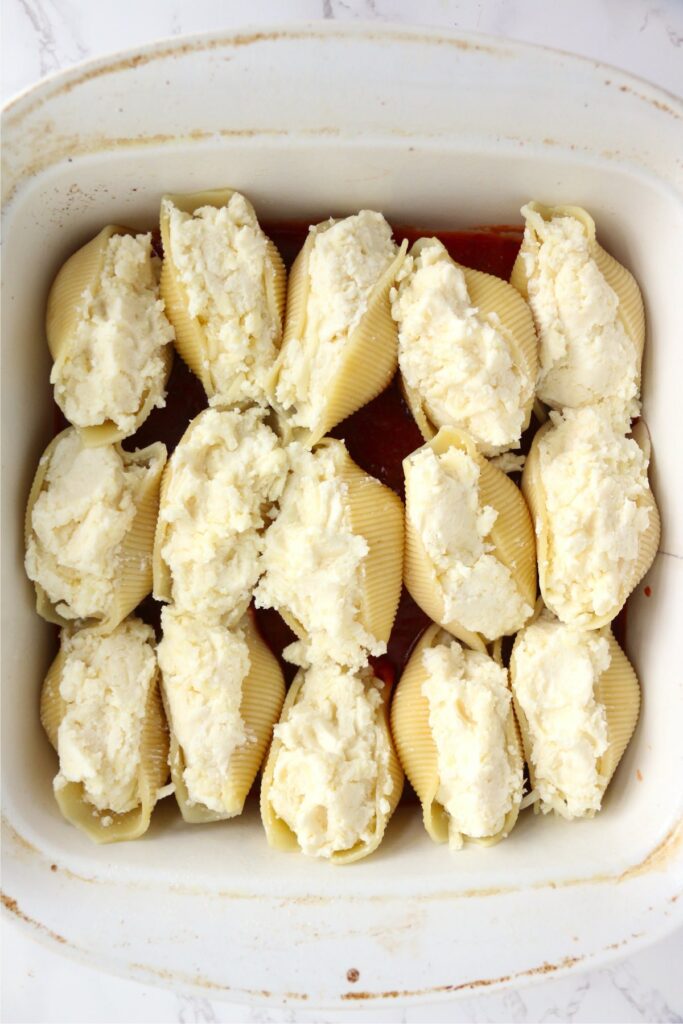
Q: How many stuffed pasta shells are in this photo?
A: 15